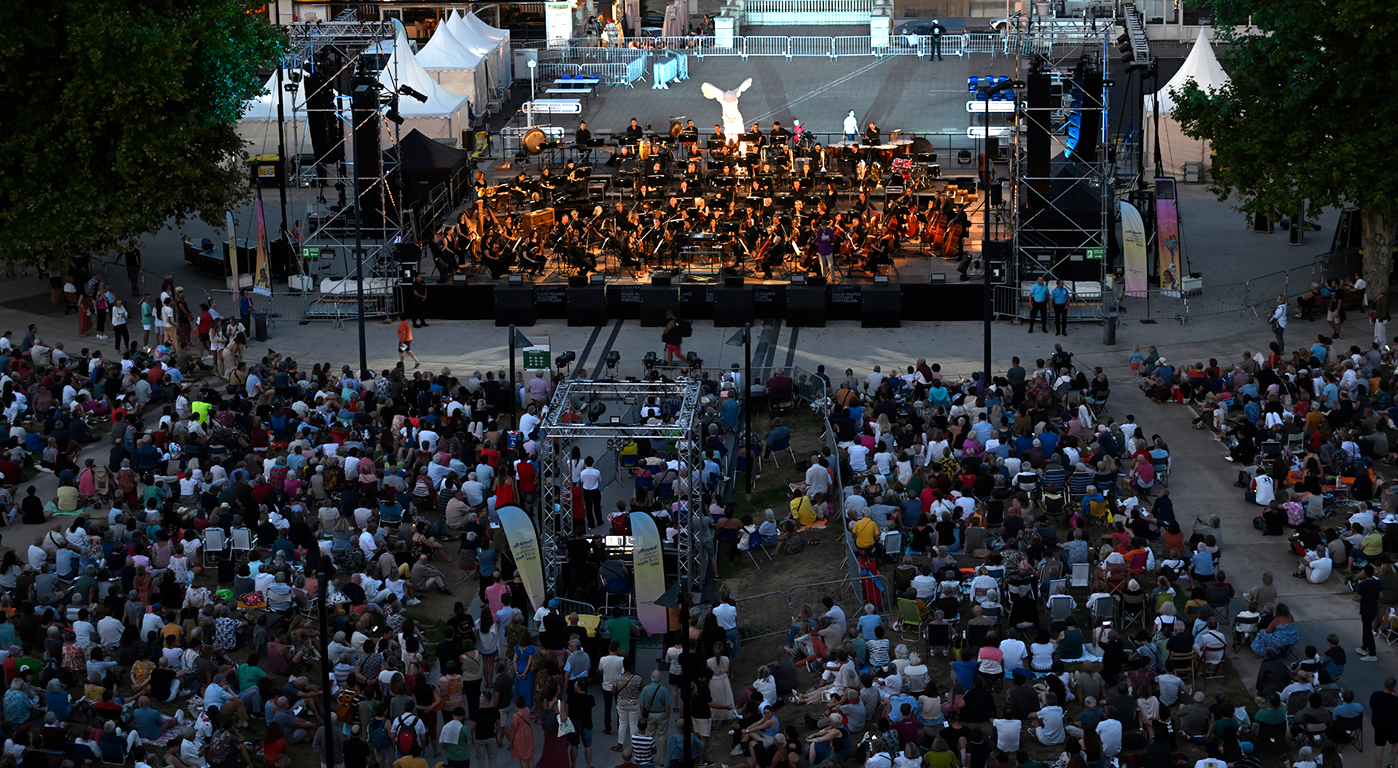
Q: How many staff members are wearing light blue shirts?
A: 2